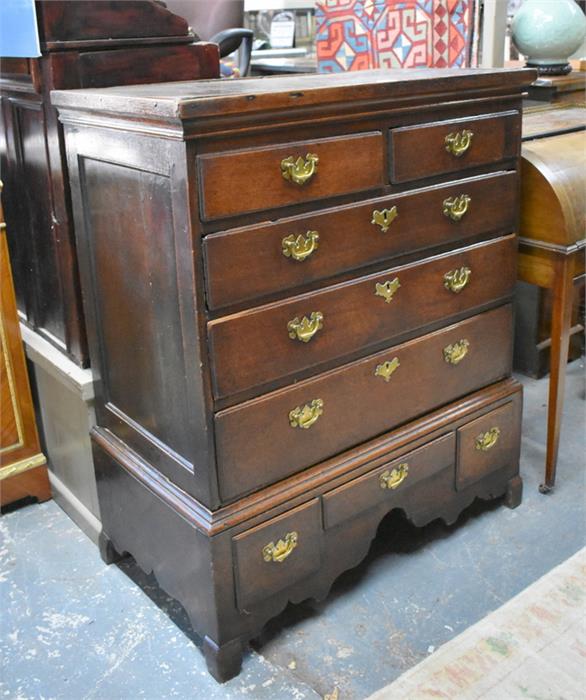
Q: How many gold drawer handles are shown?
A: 11